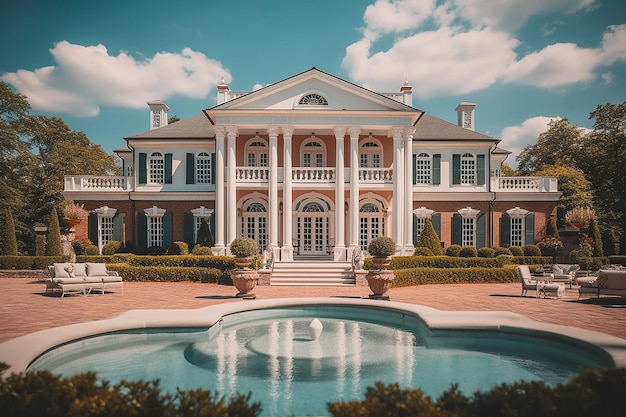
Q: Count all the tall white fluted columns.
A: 8